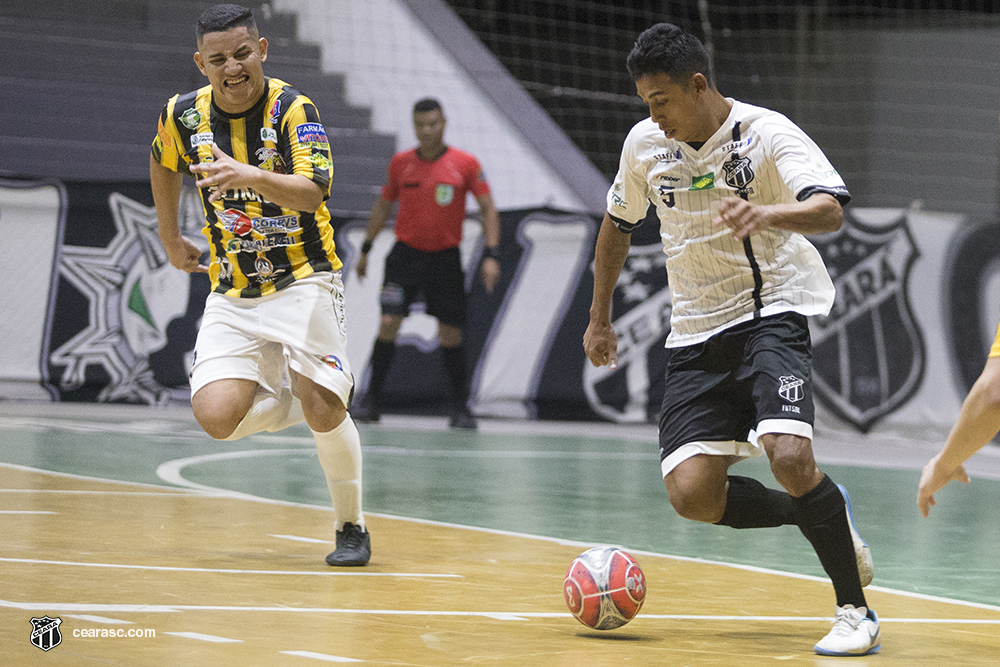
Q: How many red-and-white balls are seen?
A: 1